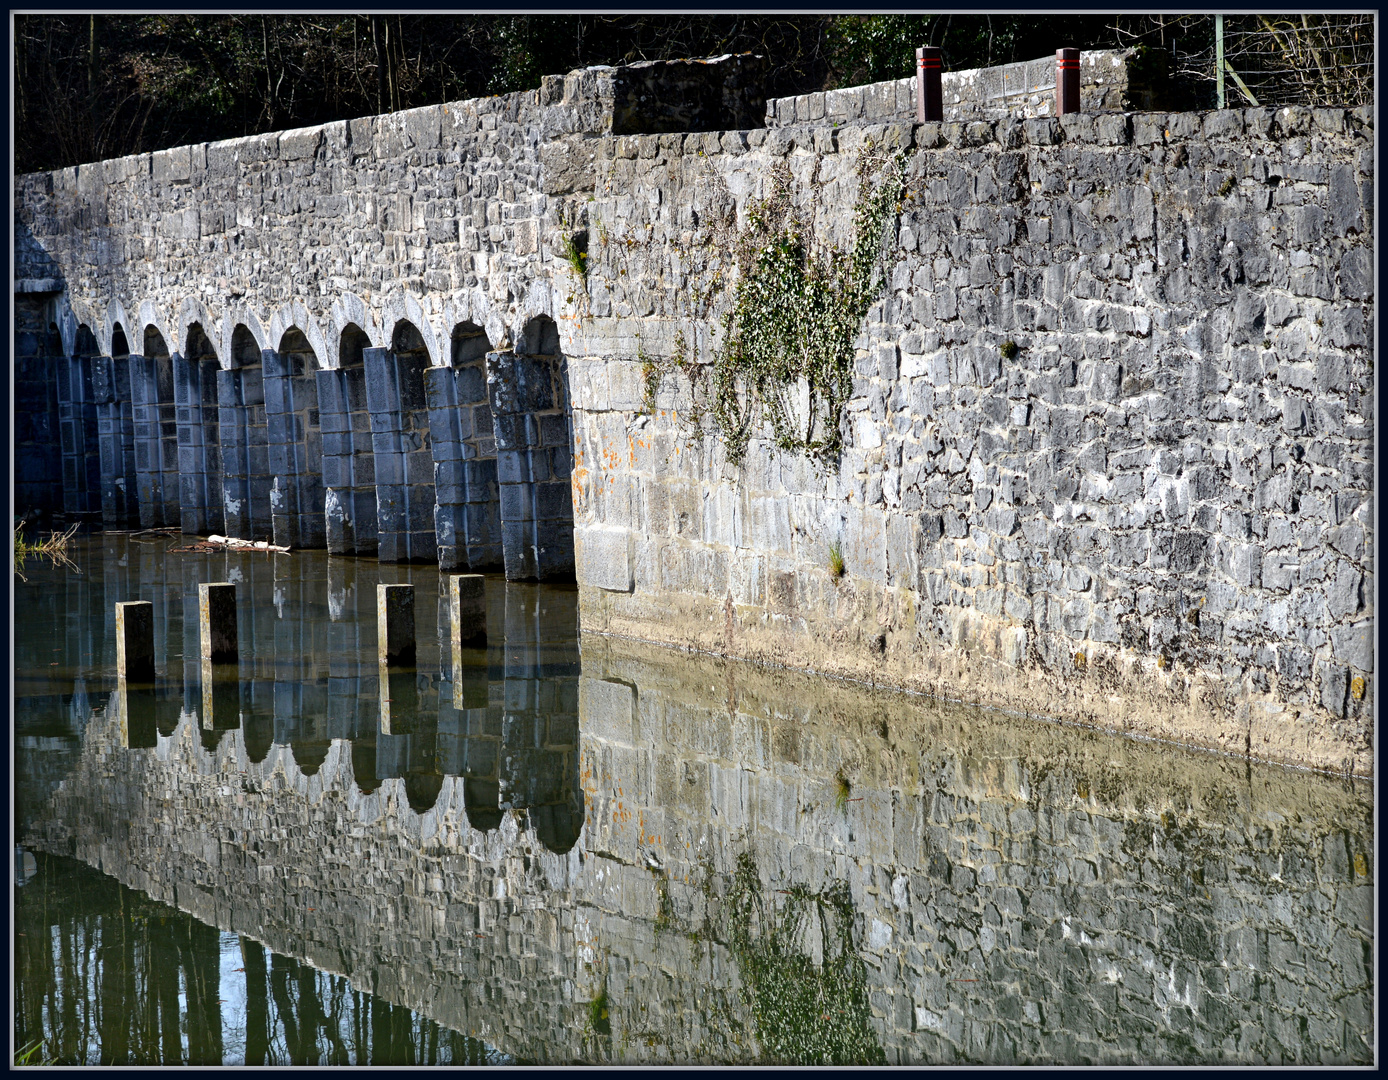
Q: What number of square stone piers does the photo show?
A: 4